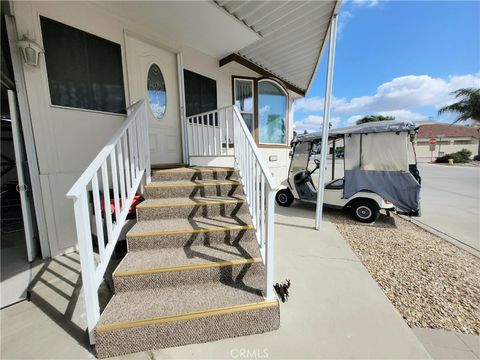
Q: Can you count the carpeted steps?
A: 6